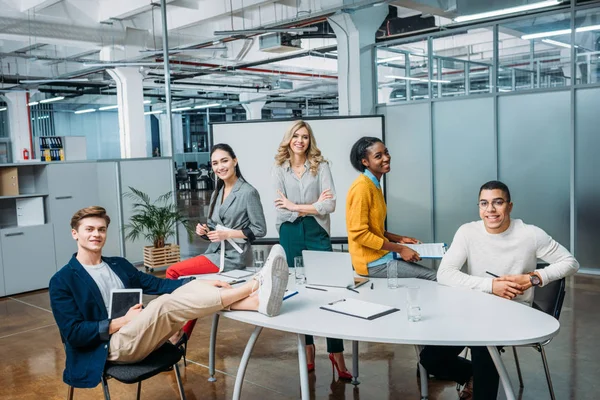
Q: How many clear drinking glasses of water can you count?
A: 4